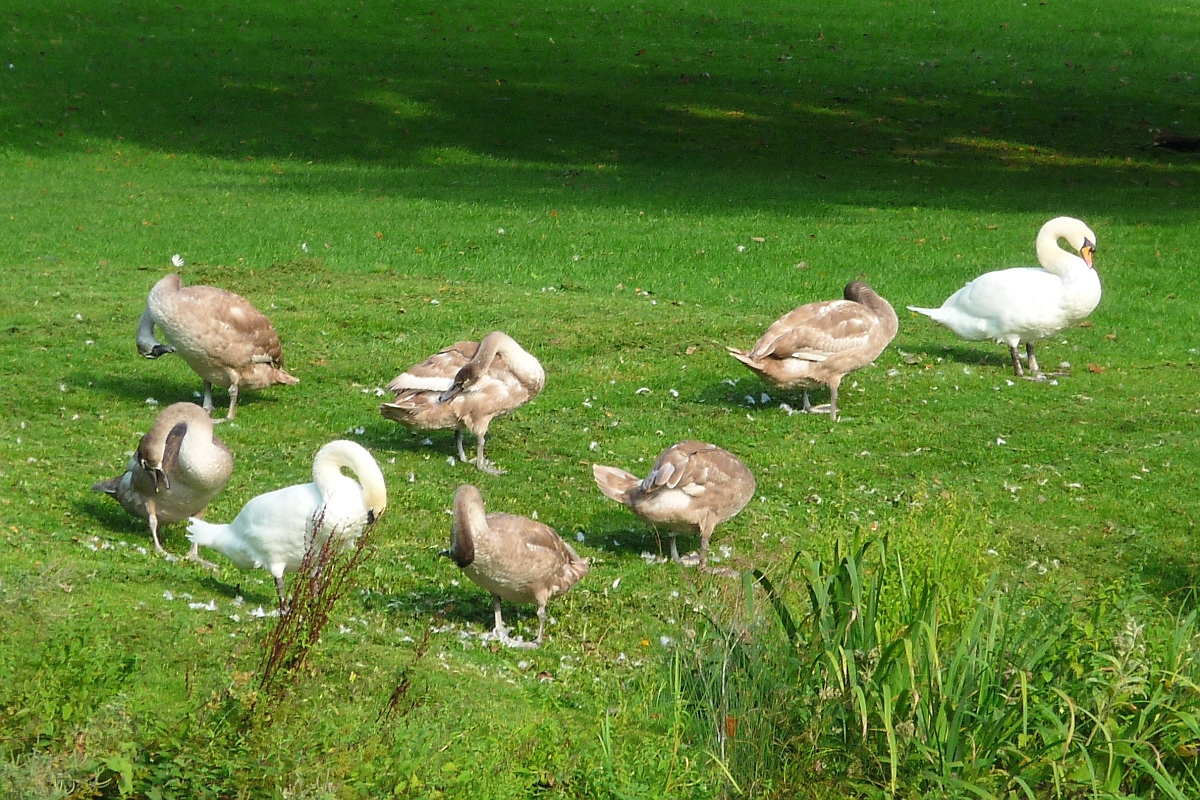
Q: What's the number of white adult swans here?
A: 2